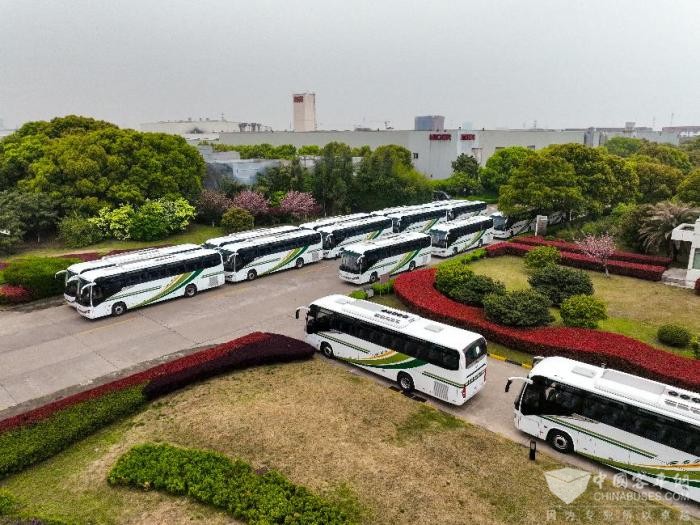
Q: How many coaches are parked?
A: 15